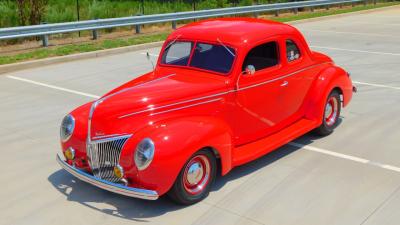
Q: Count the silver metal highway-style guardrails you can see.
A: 1